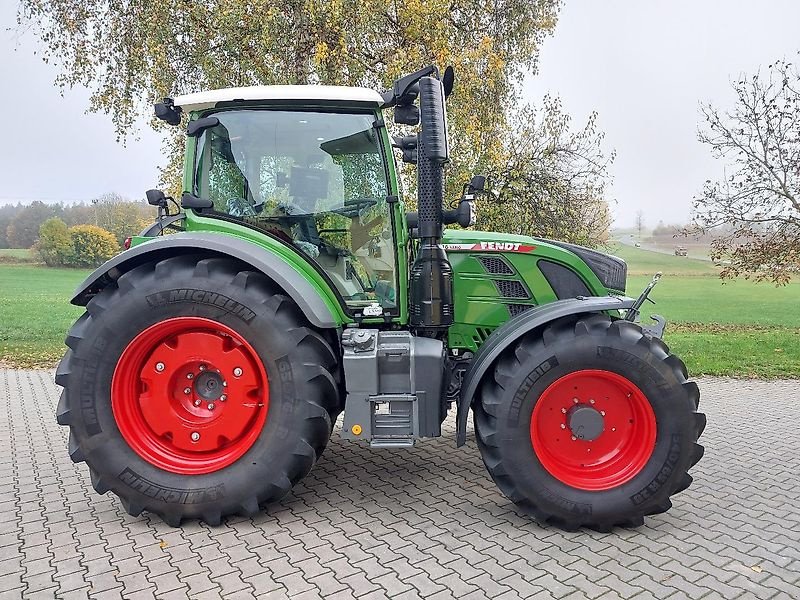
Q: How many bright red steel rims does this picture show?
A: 2